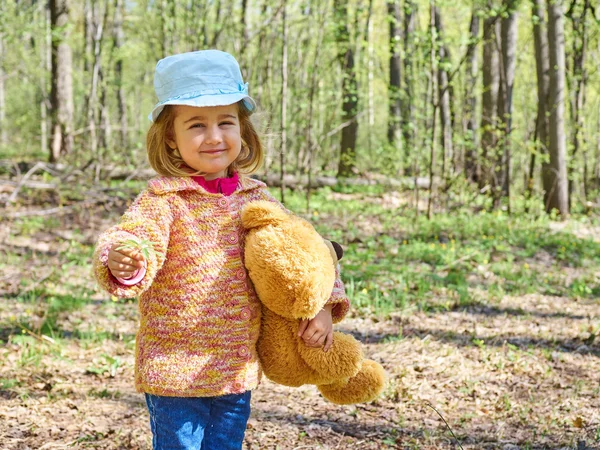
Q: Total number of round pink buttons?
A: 6